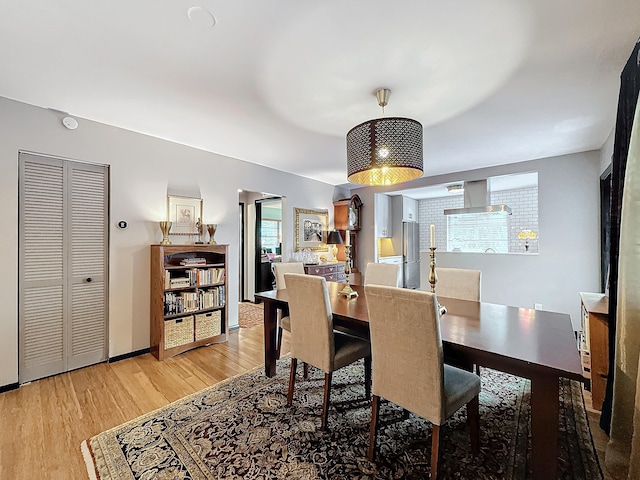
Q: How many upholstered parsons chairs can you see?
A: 5